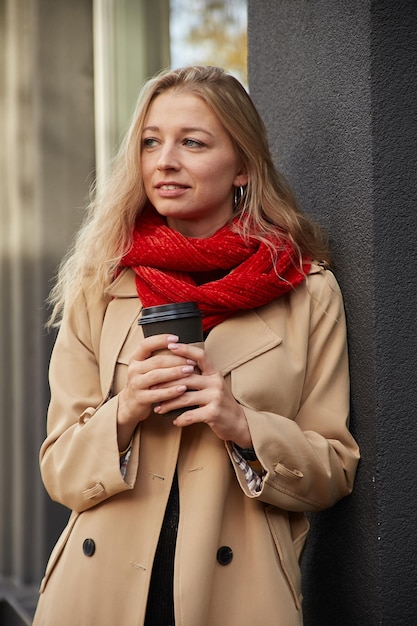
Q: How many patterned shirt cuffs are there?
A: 2